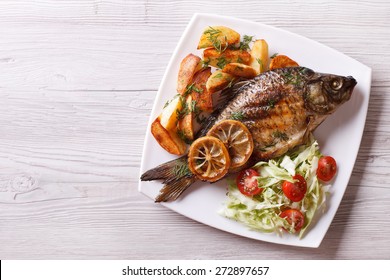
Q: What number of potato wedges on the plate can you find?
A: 11